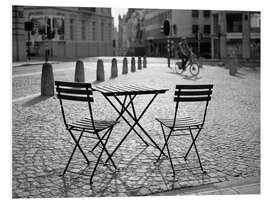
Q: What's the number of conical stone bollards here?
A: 8